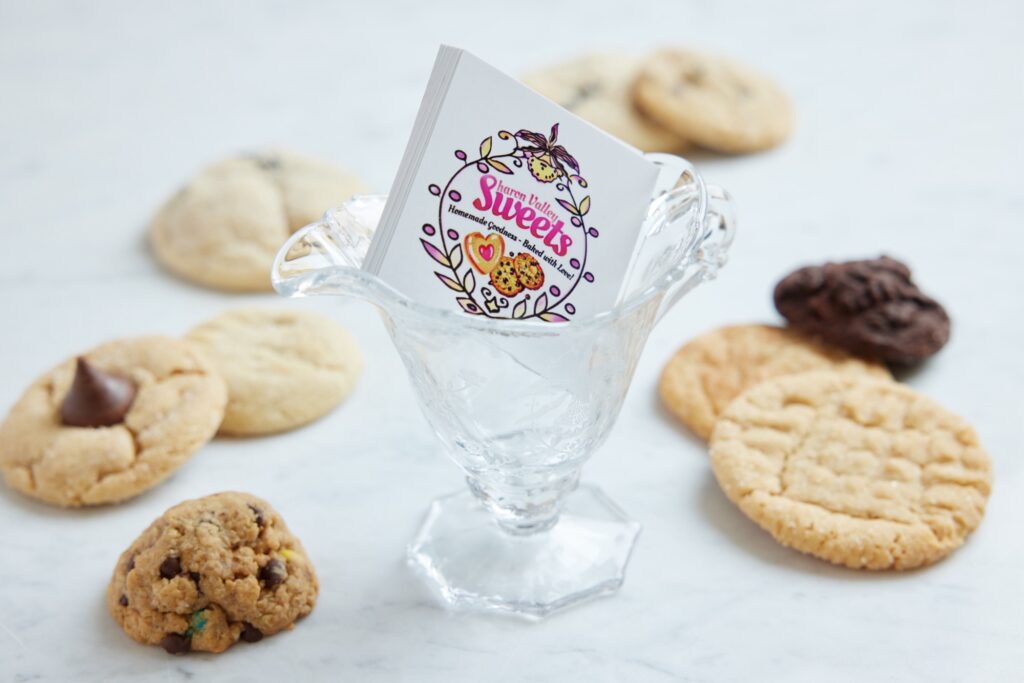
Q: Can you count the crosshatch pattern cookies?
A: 1